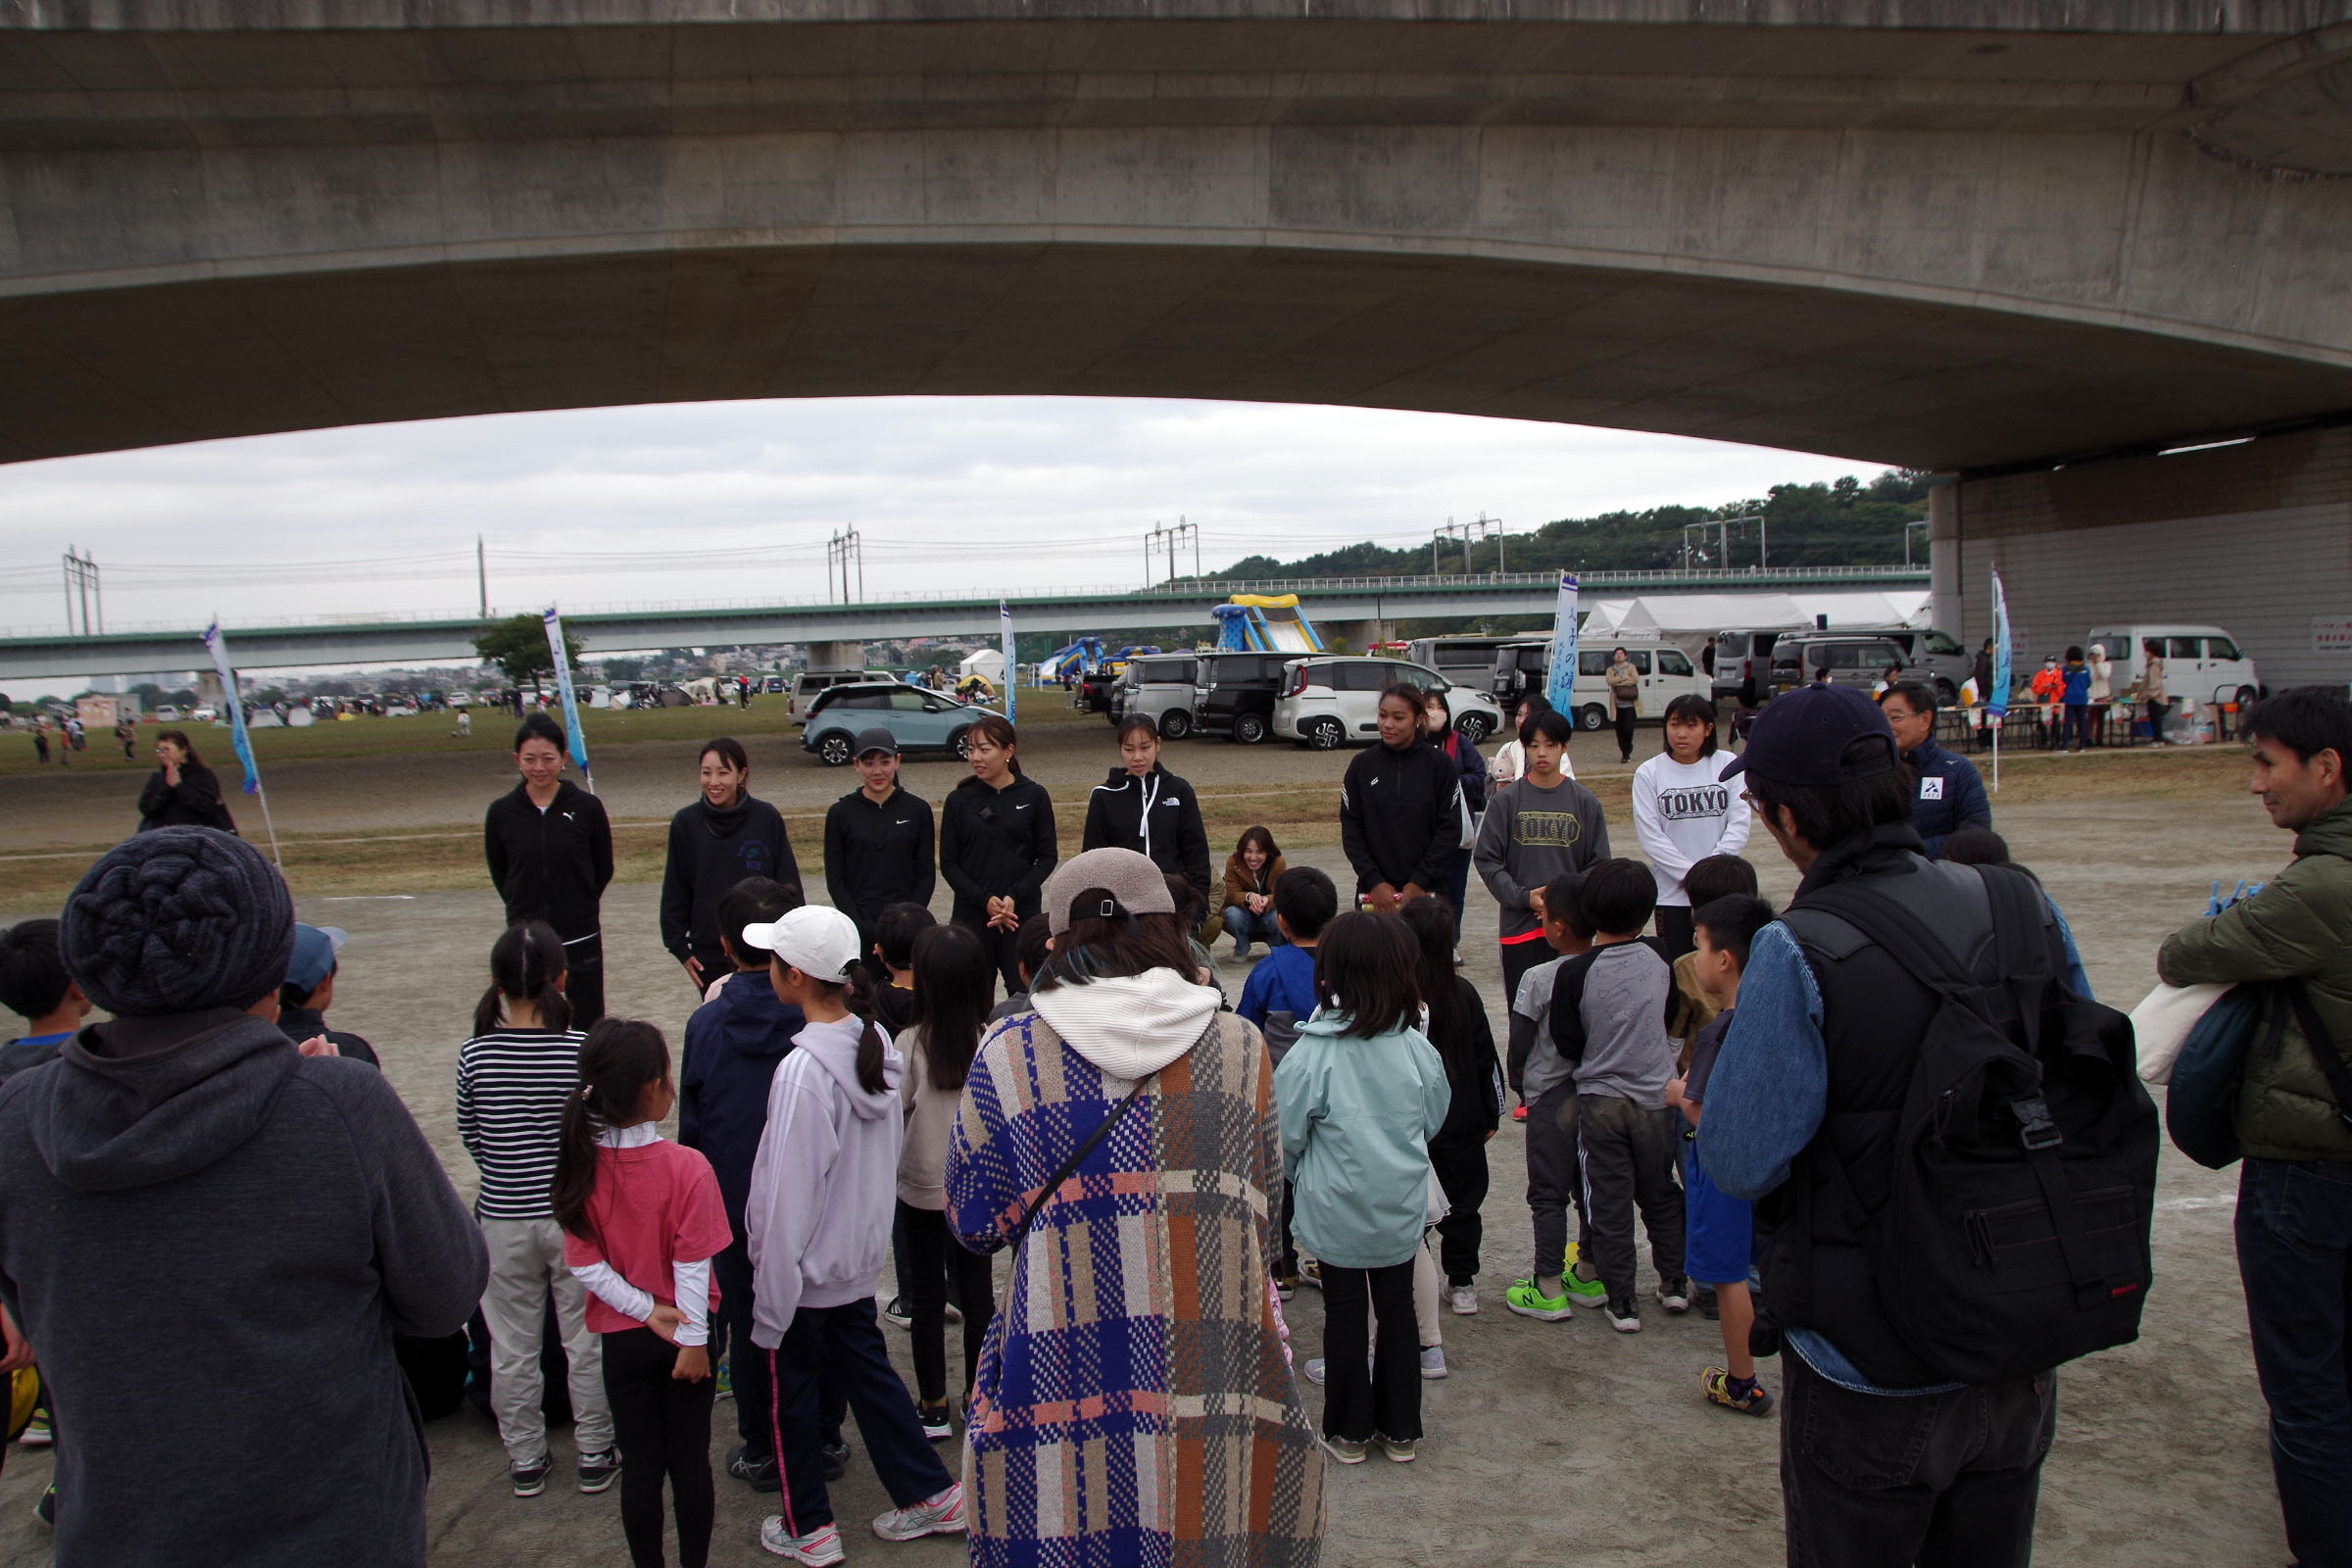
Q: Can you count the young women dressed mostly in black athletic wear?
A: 6